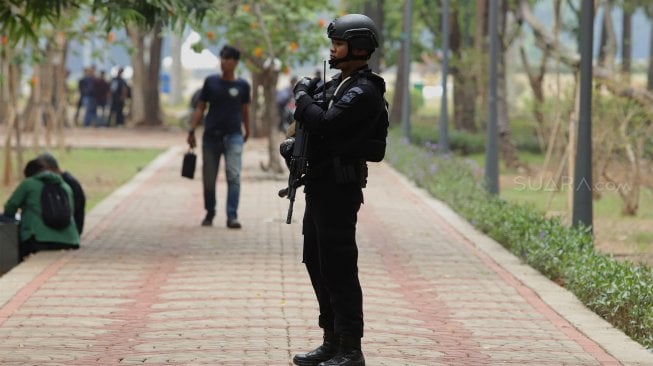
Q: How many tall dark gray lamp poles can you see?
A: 4